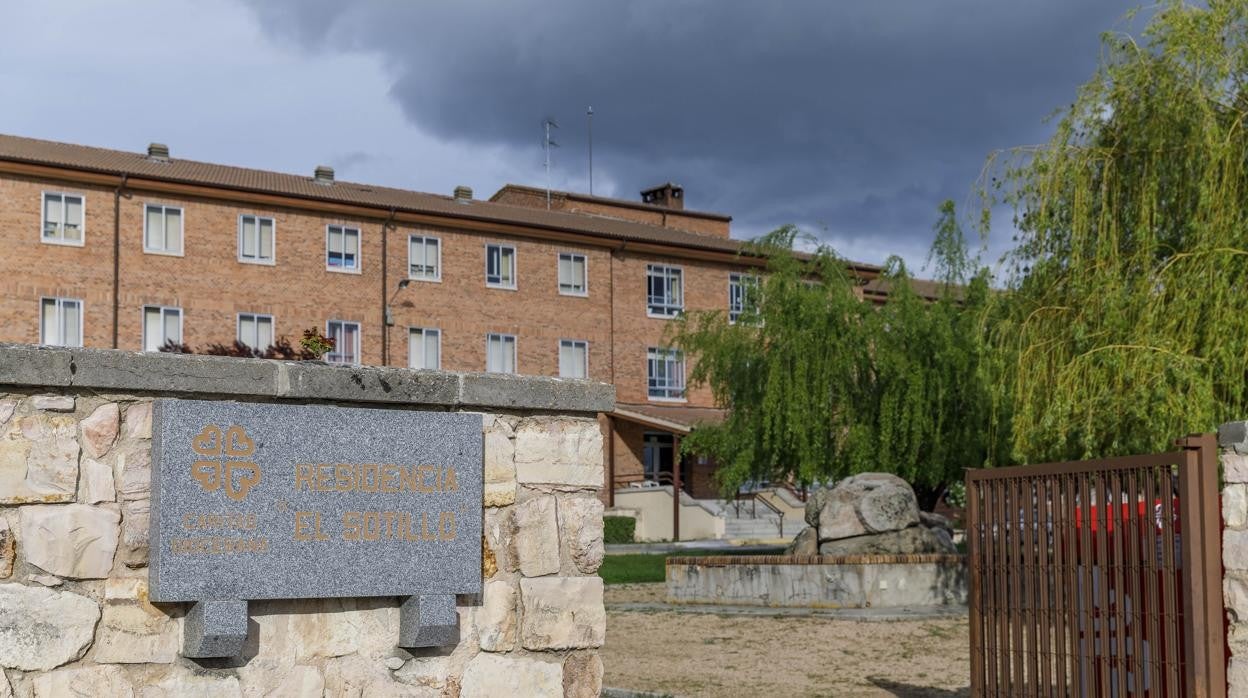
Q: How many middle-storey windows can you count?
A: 8